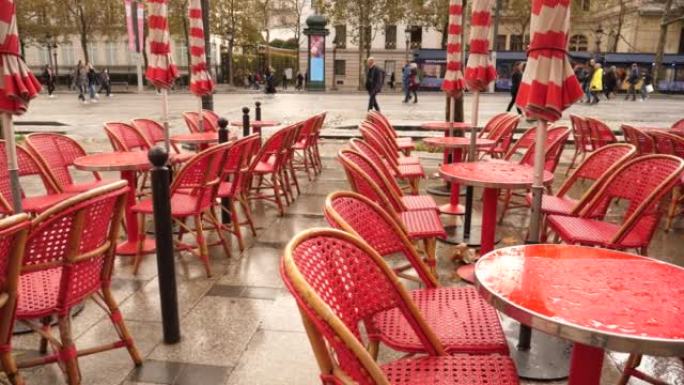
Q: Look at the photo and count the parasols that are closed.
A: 6